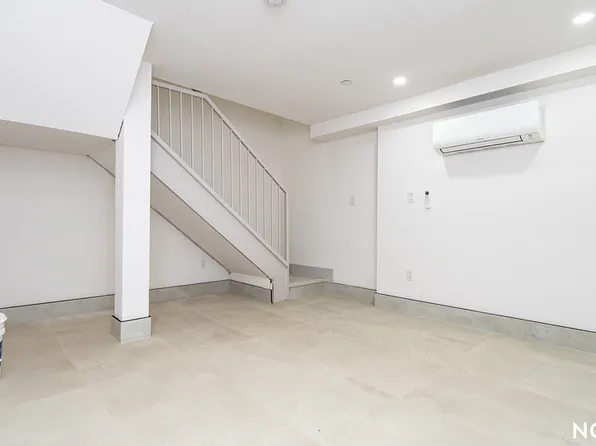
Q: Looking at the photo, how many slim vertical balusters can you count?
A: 14